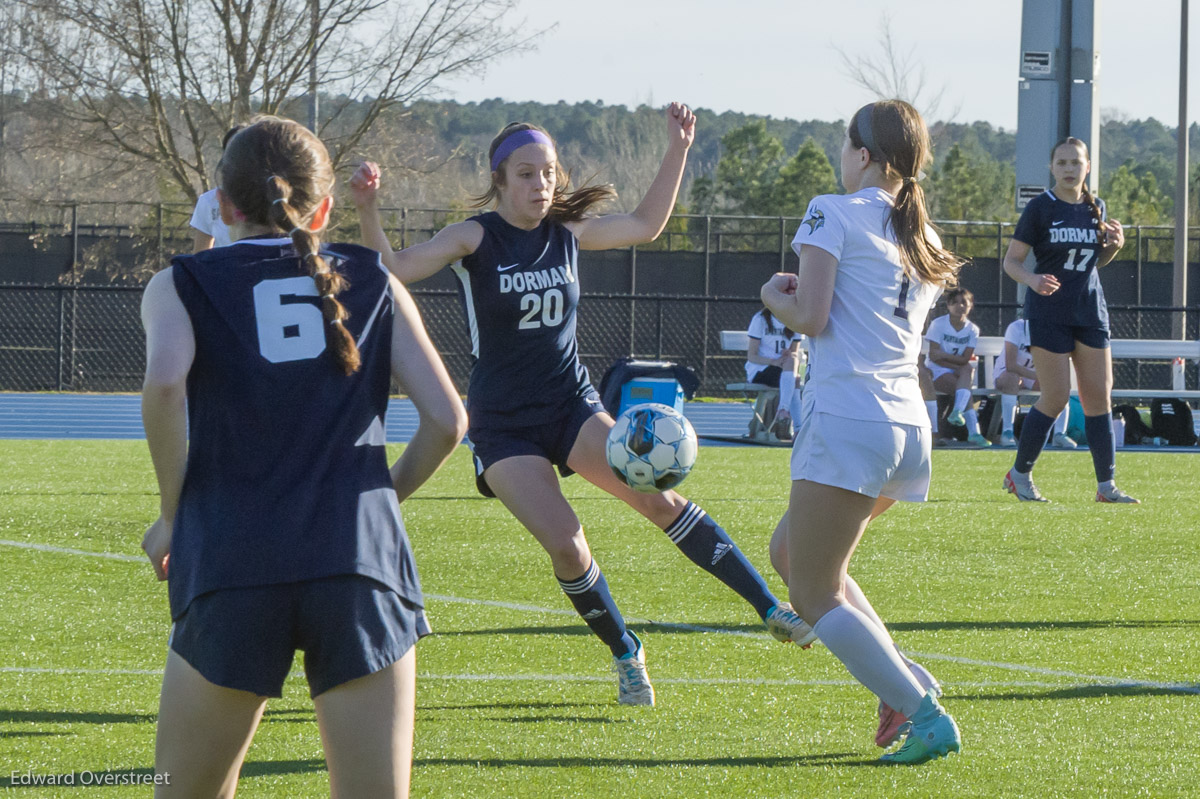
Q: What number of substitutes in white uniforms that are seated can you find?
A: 3